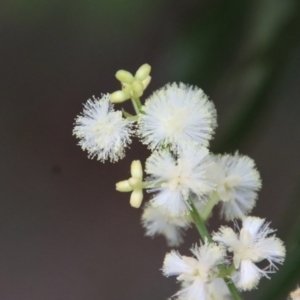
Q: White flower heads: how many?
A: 7